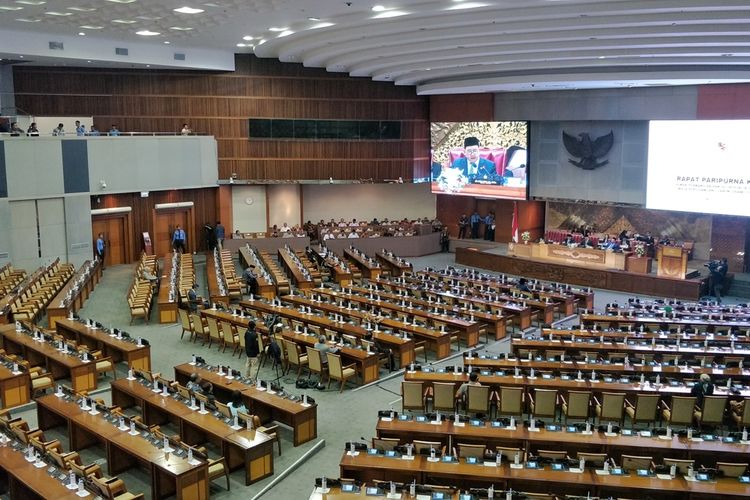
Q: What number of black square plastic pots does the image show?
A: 0